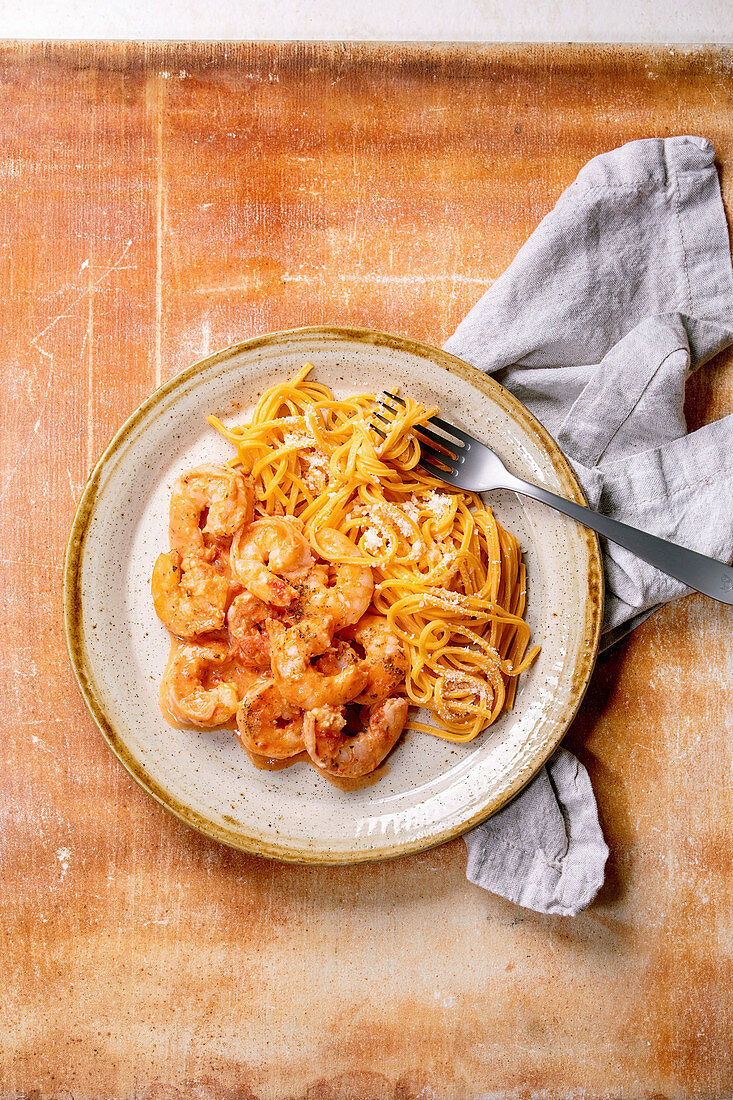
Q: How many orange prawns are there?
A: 10